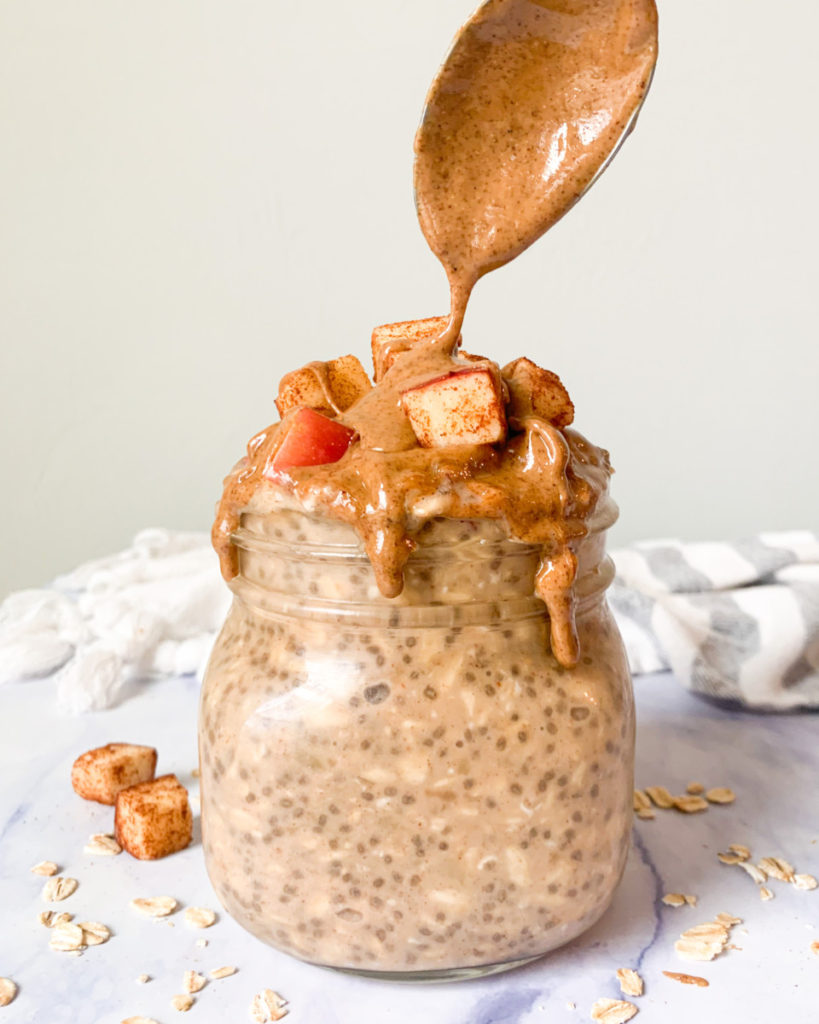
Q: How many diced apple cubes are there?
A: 7